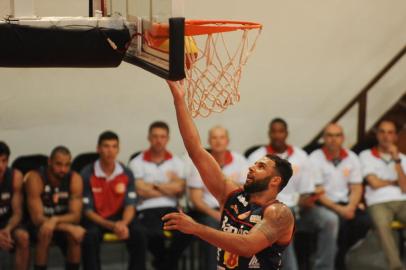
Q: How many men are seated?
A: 8